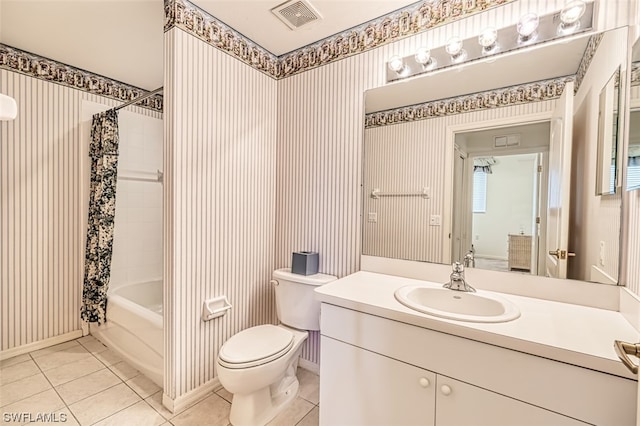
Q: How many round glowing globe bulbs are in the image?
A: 6